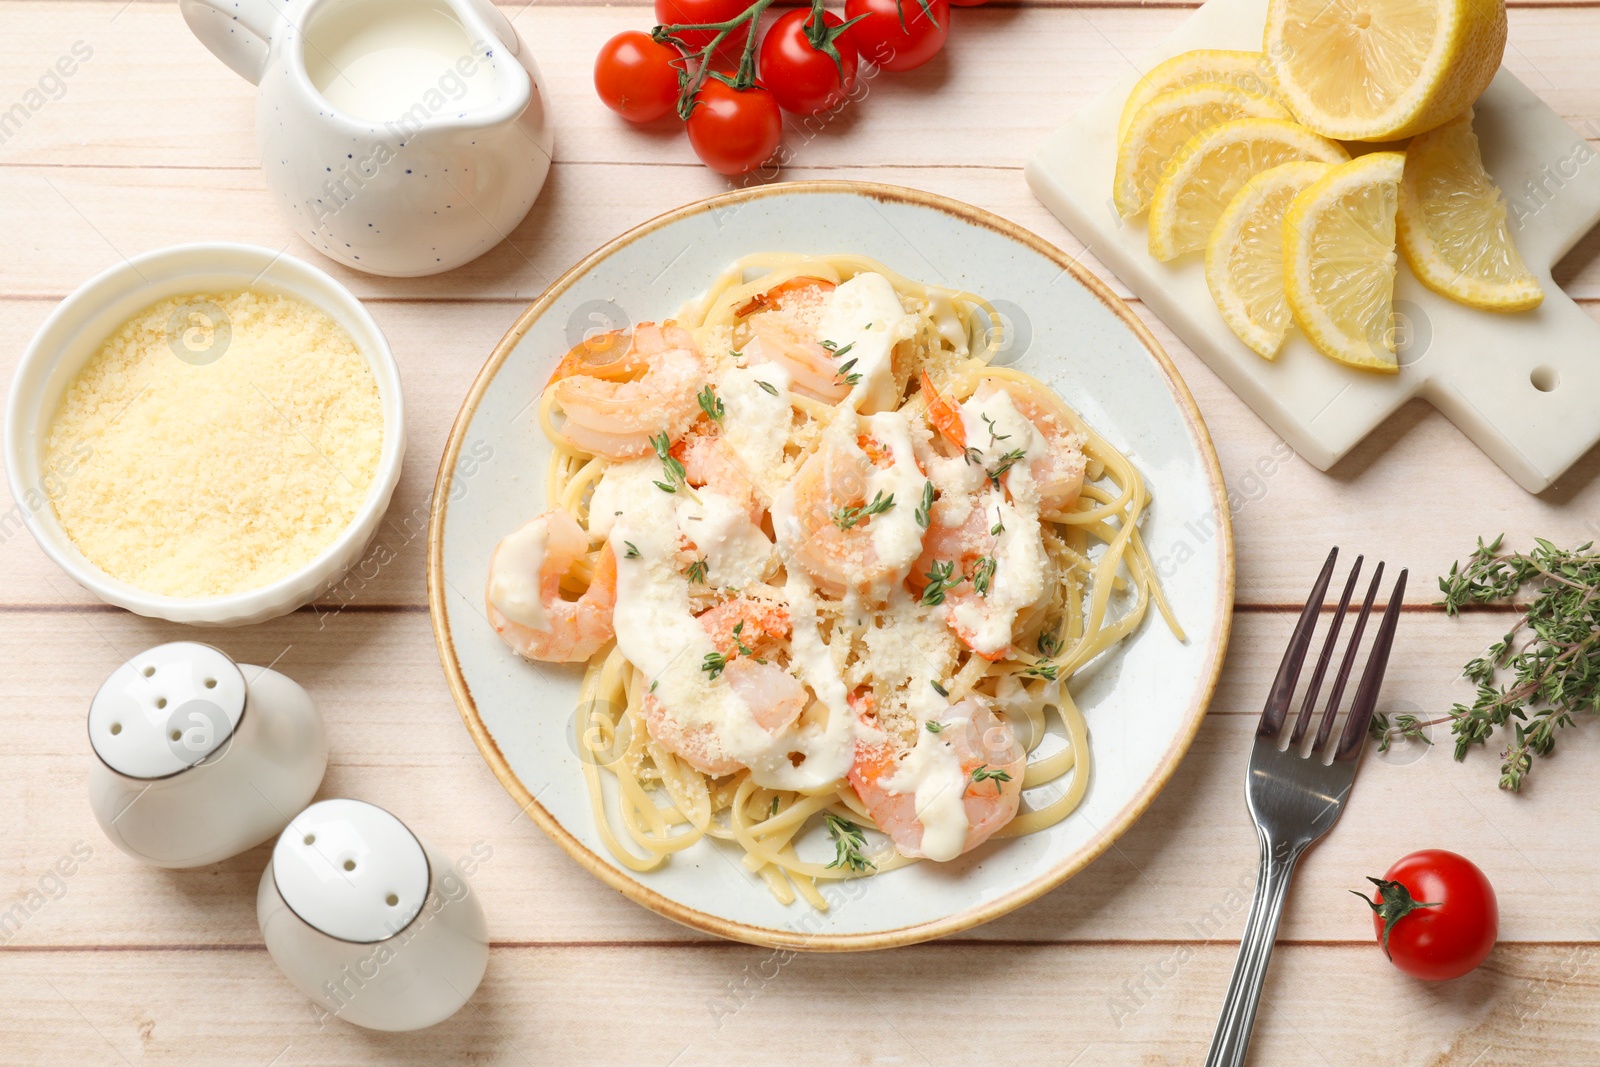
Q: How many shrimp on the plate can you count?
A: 9